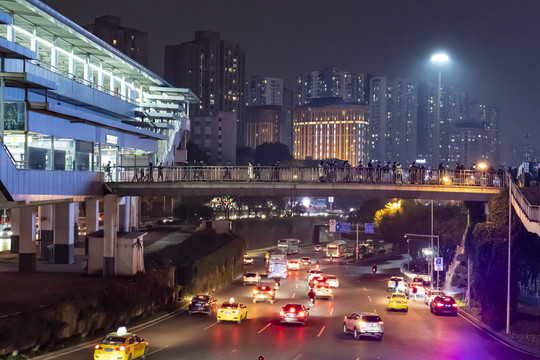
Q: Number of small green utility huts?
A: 0